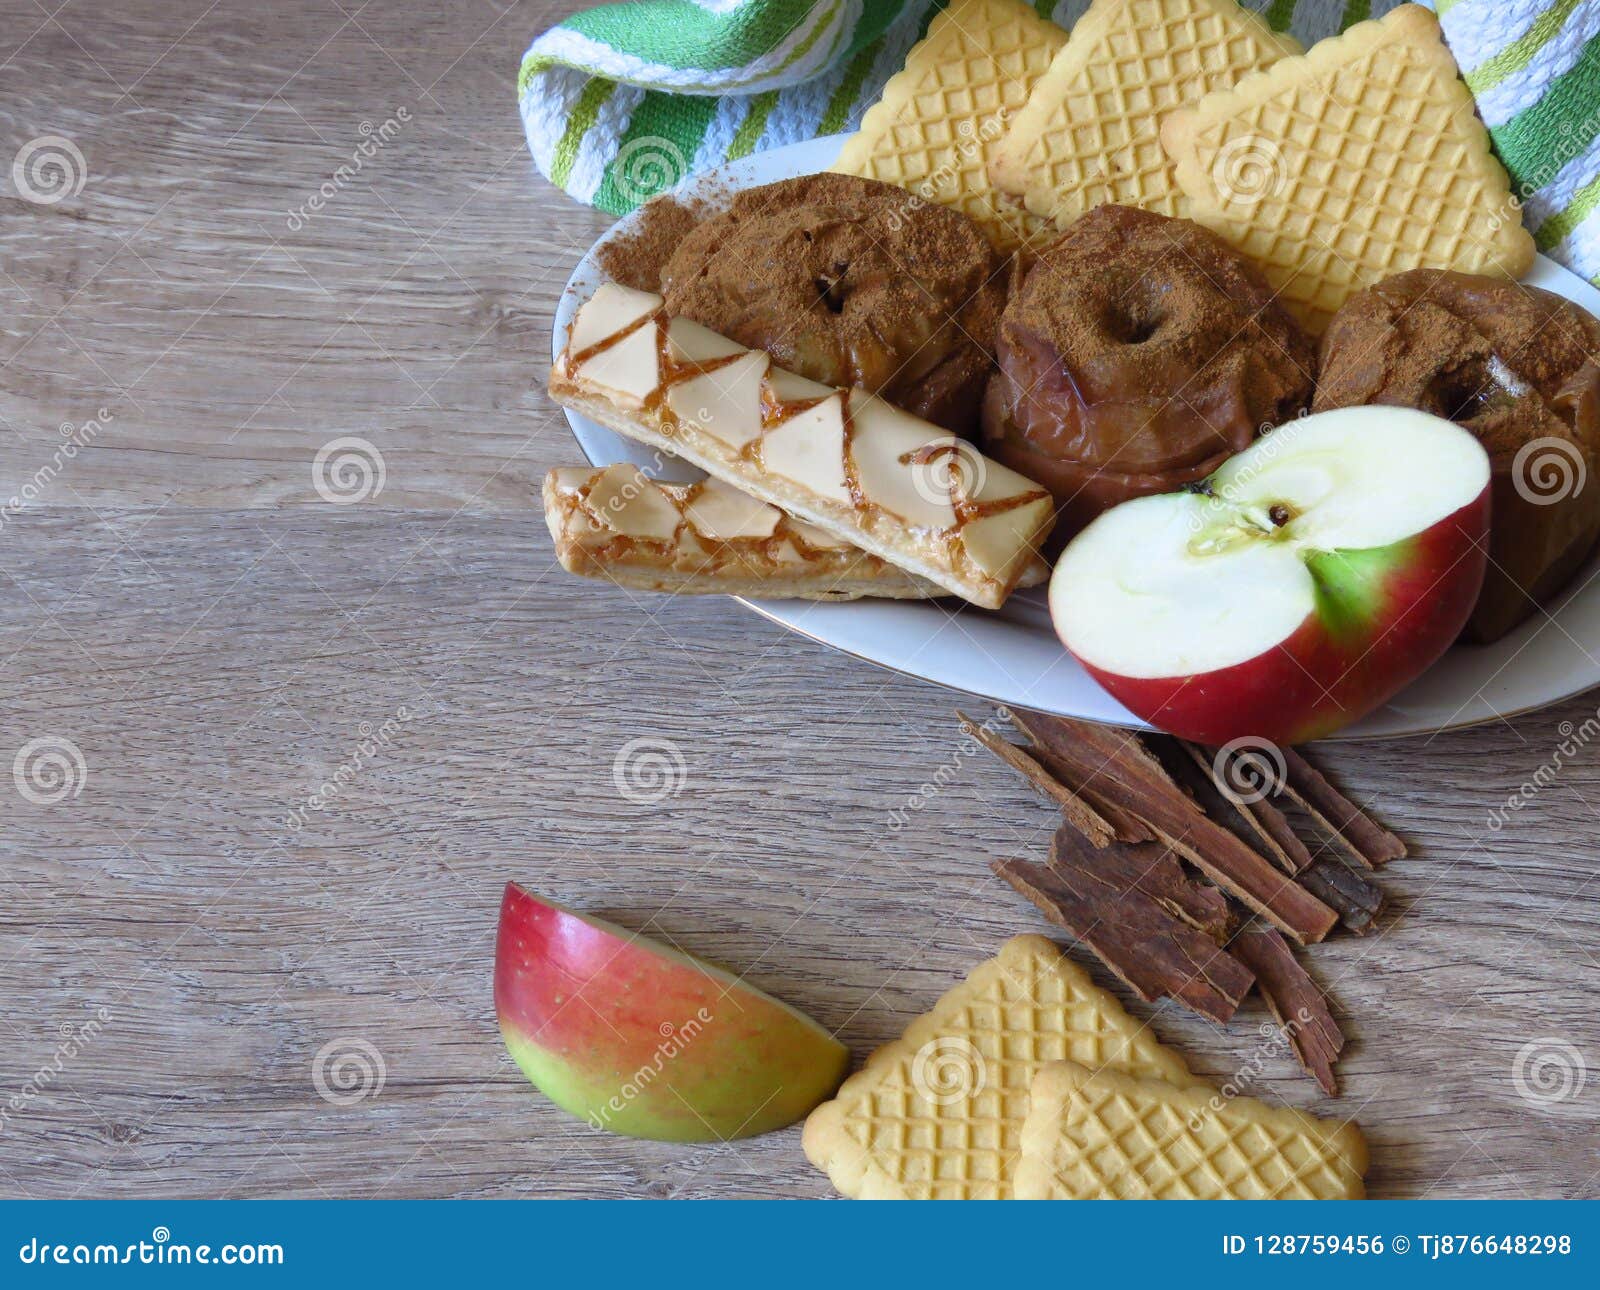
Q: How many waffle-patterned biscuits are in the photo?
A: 5